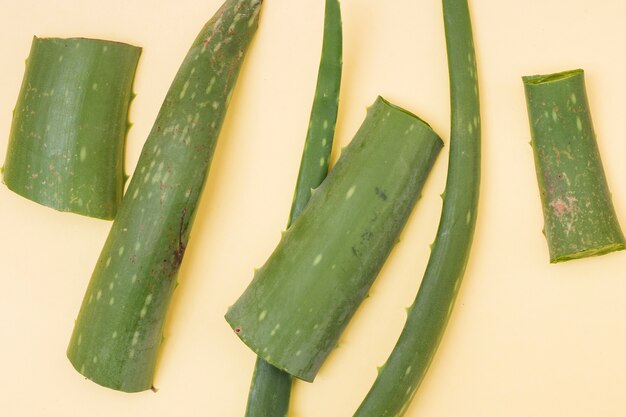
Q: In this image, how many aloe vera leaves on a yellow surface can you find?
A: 6